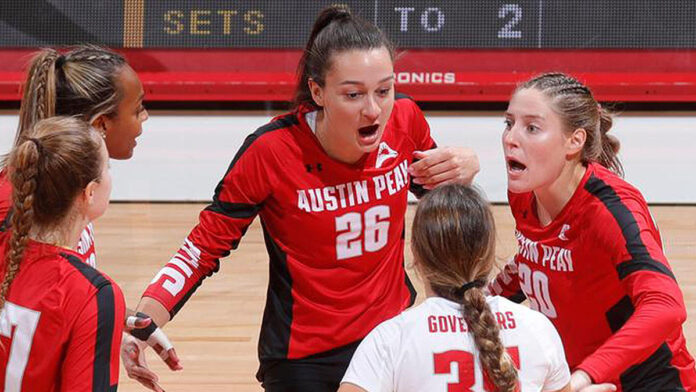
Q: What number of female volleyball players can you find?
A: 5